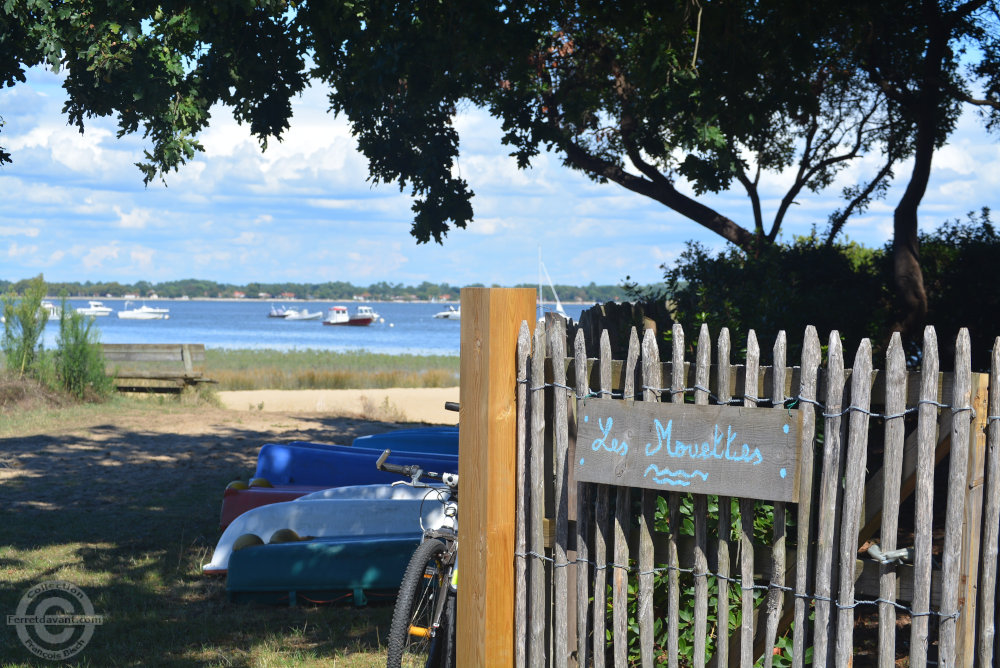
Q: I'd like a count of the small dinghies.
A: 5